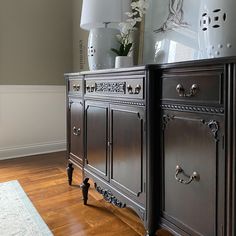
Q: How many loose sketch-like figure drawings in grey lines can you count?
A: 1